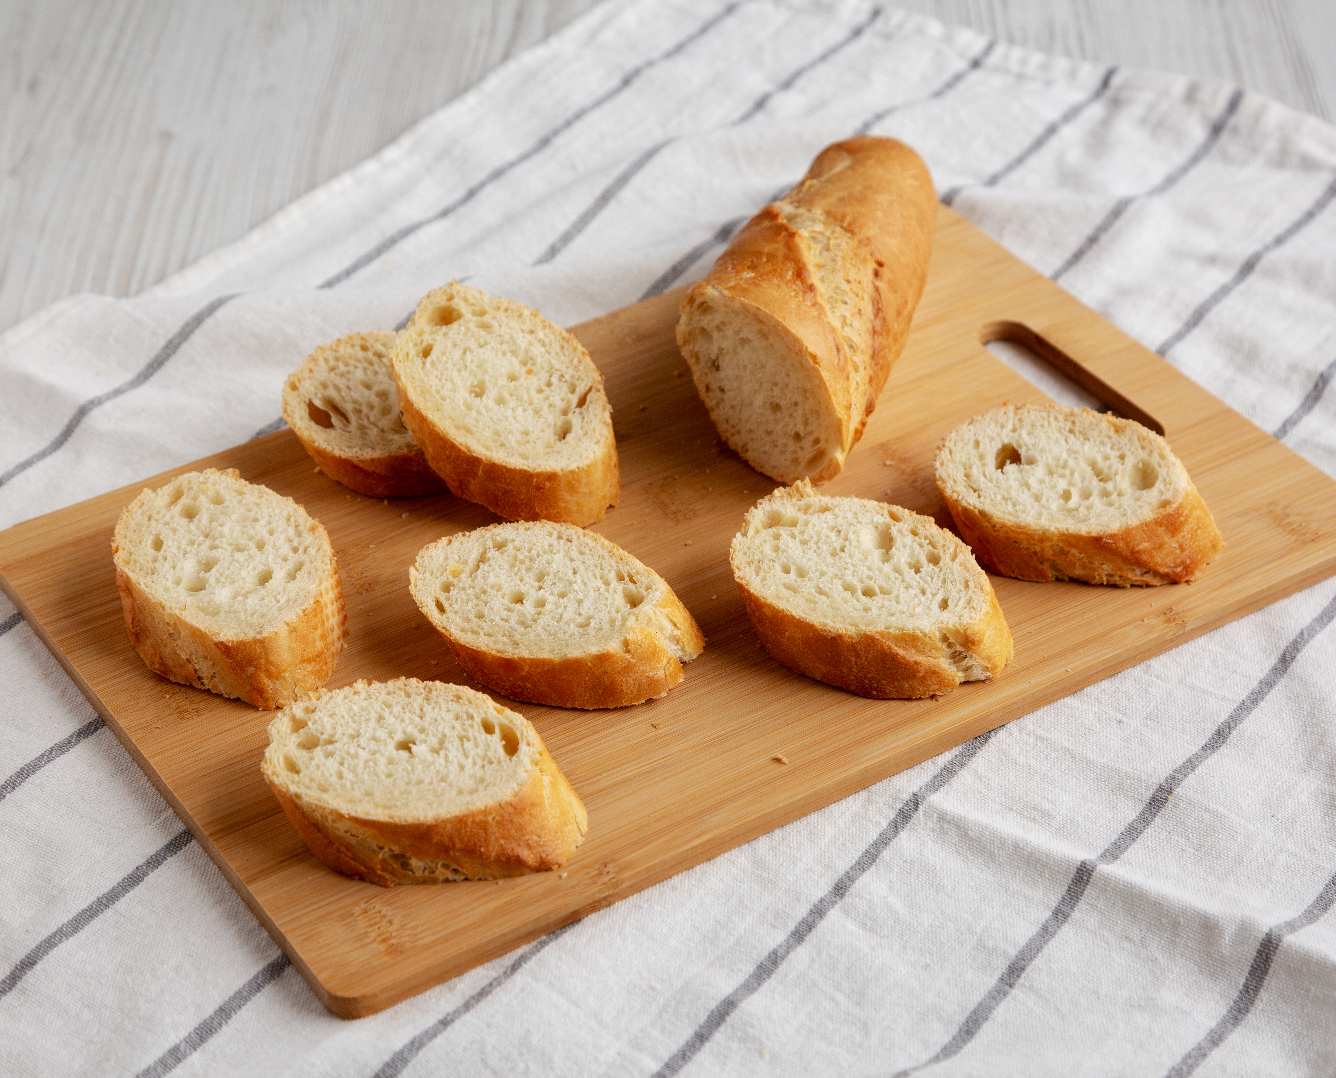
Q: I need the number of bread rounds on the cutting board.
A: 7